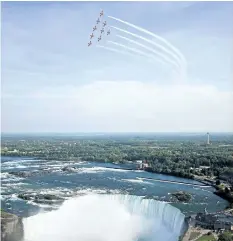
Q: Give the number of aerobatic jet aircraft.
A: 9